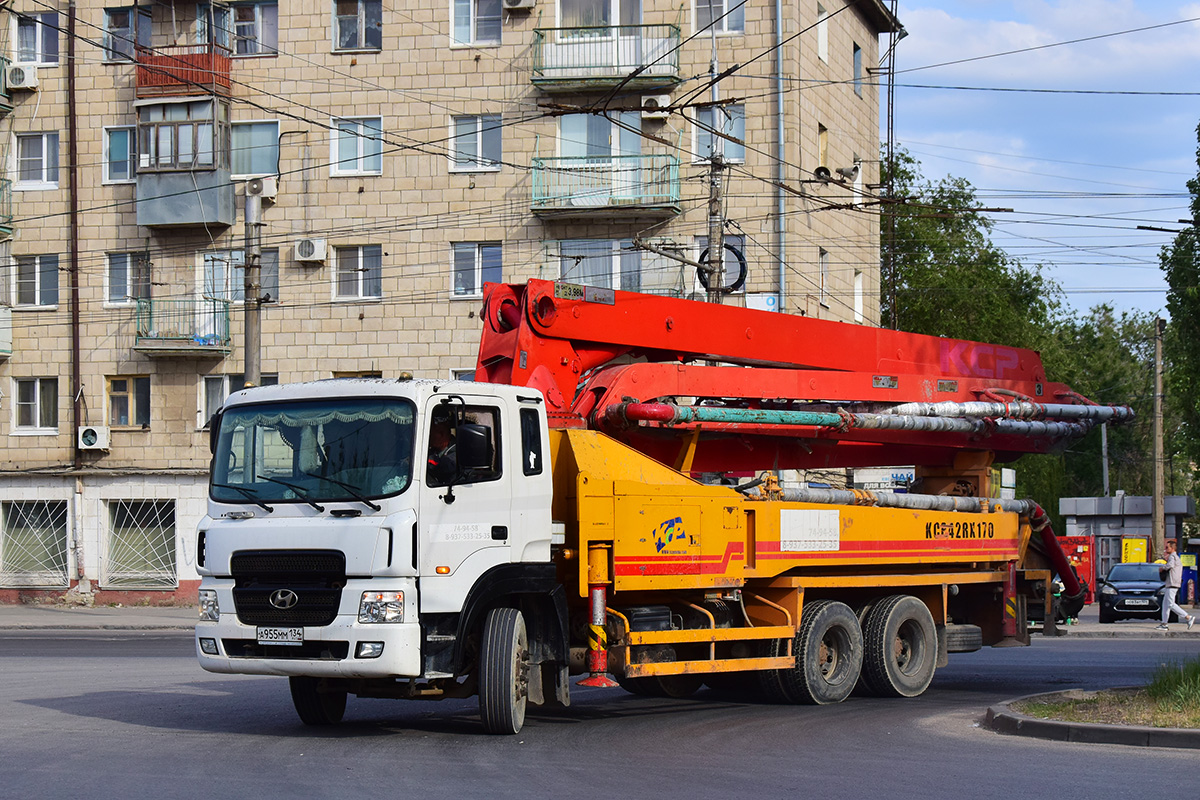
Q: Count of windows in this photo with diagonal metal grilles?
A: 2